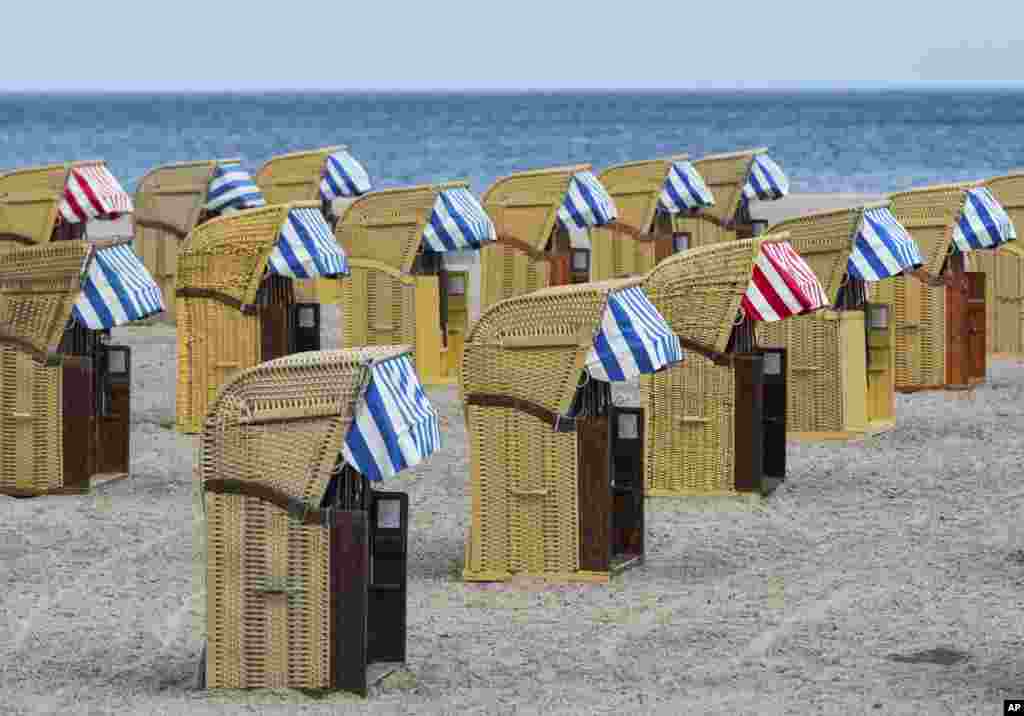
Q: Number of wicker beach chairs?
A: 15